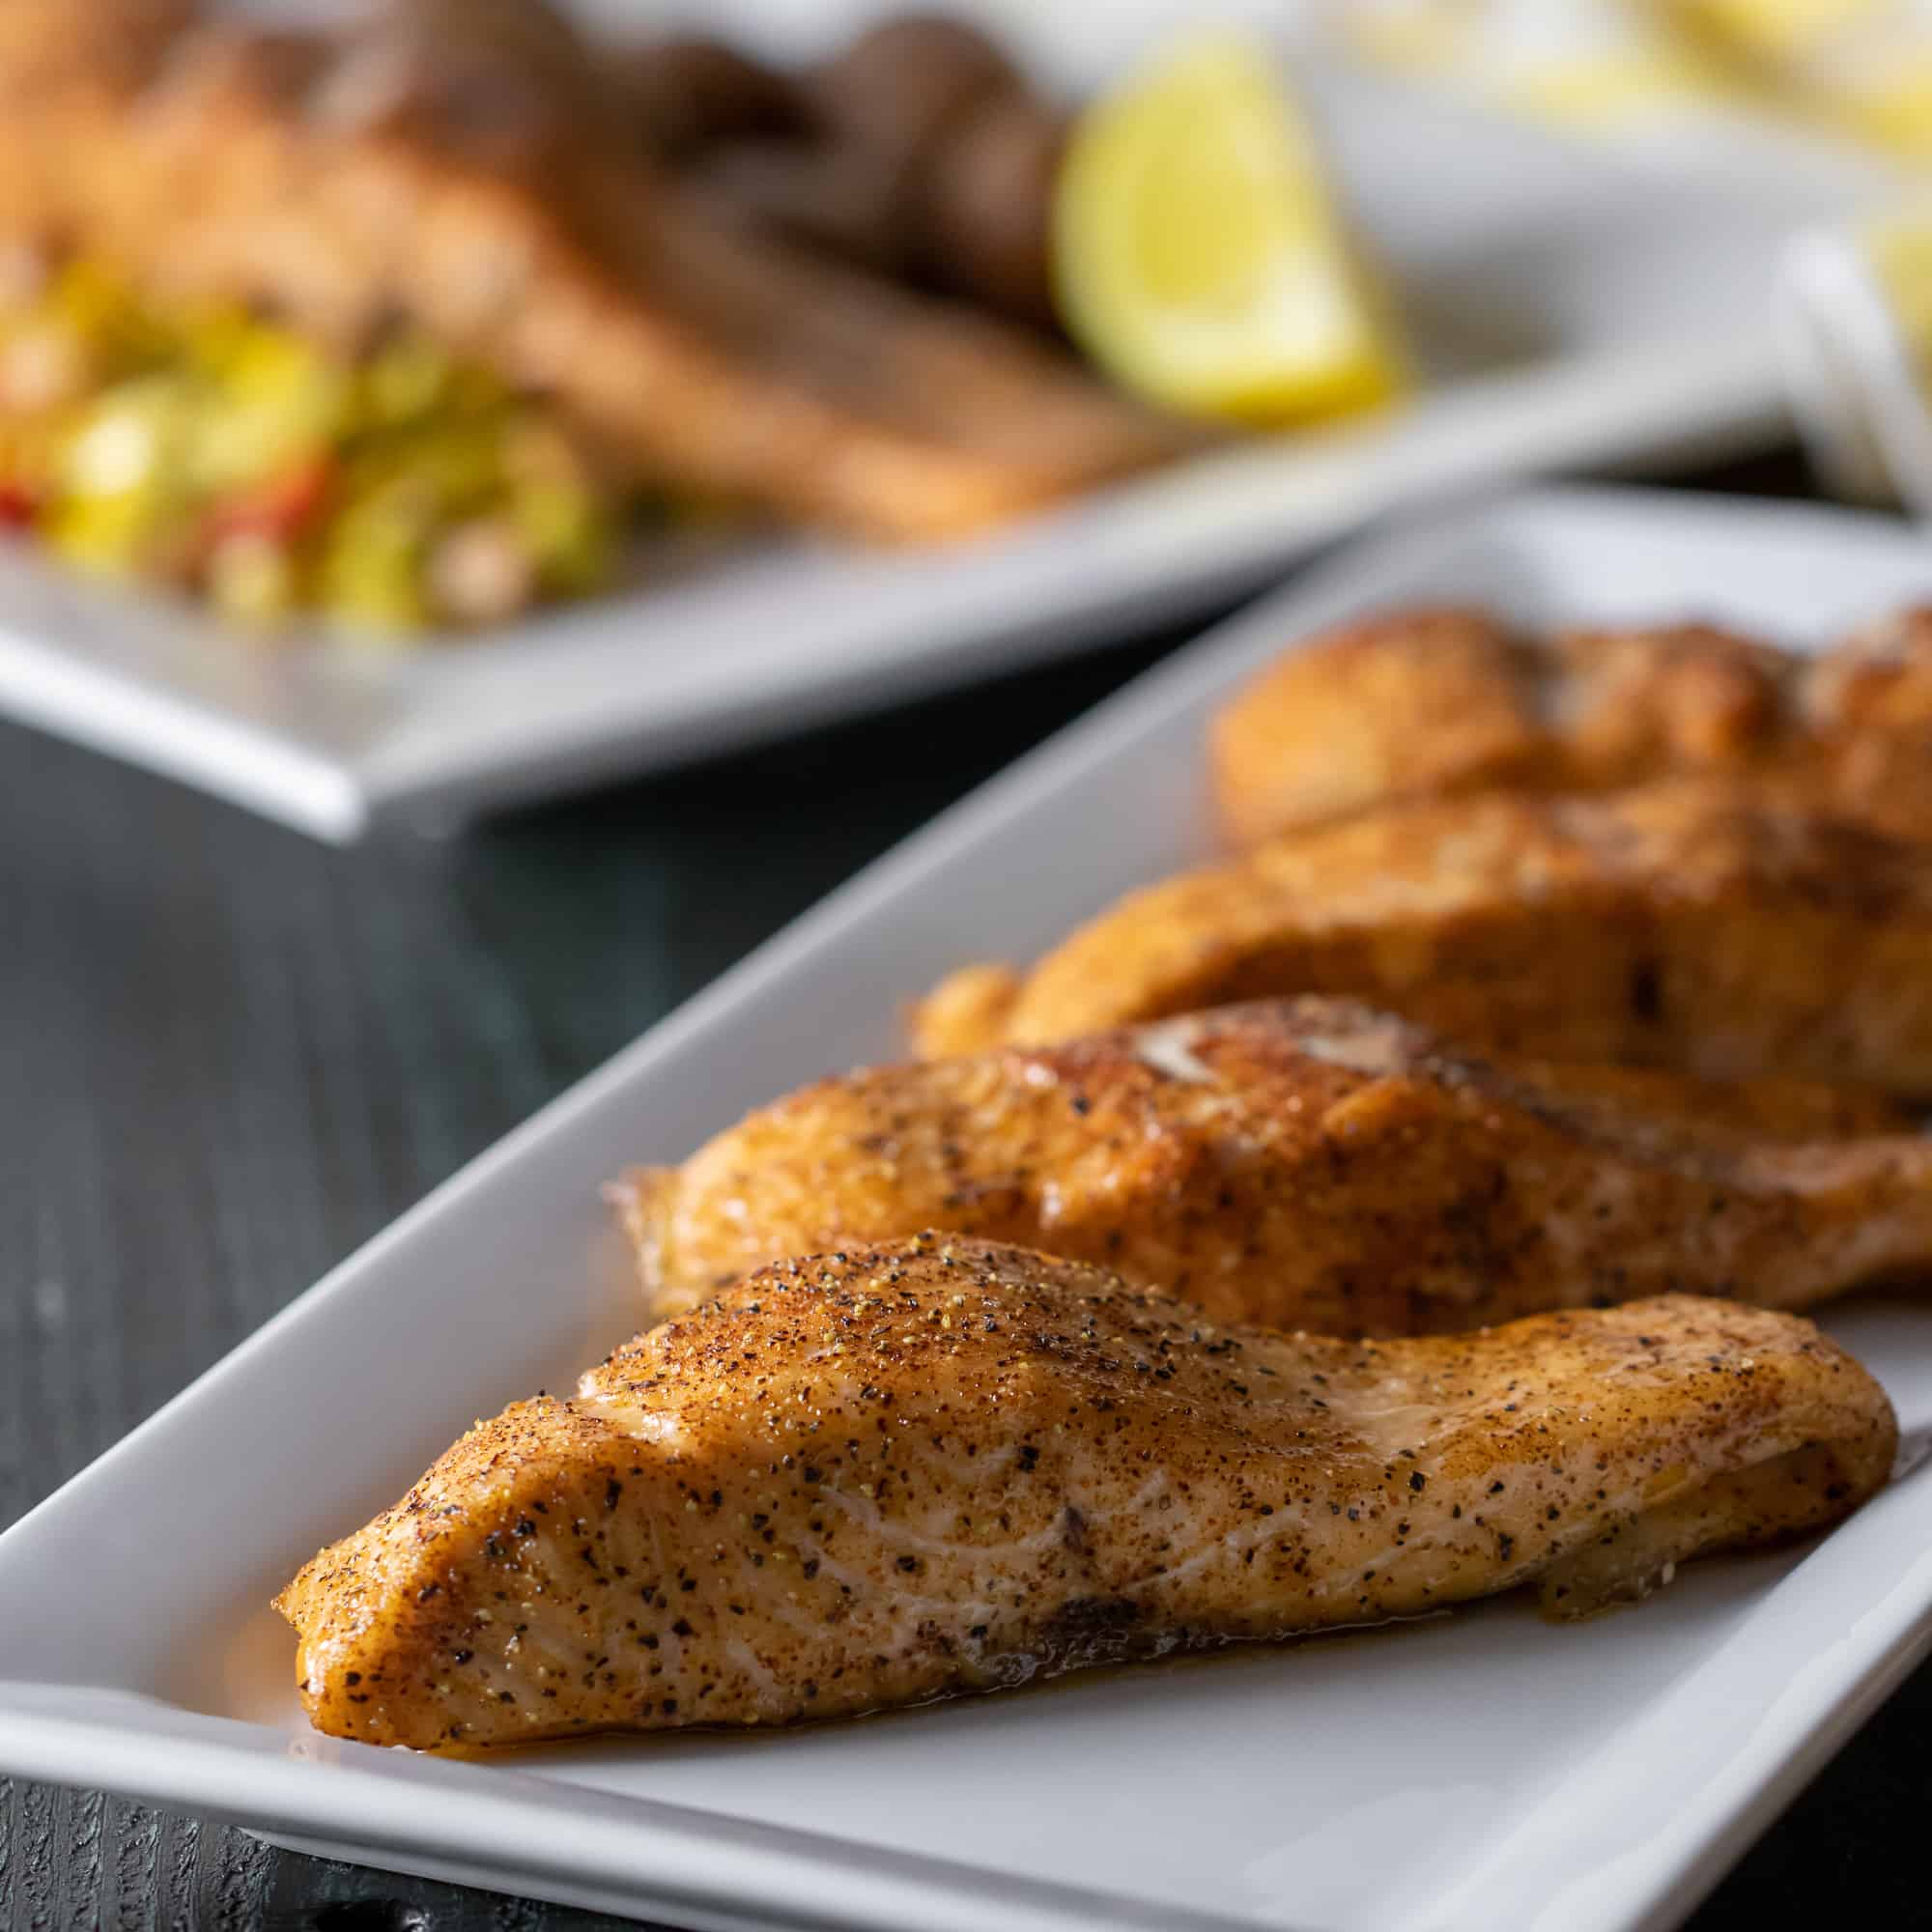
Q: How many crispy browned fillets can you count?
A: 4